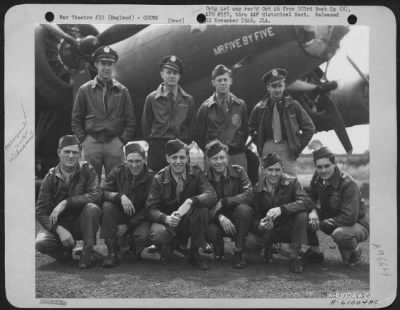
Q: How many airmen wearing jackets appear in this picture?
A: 10